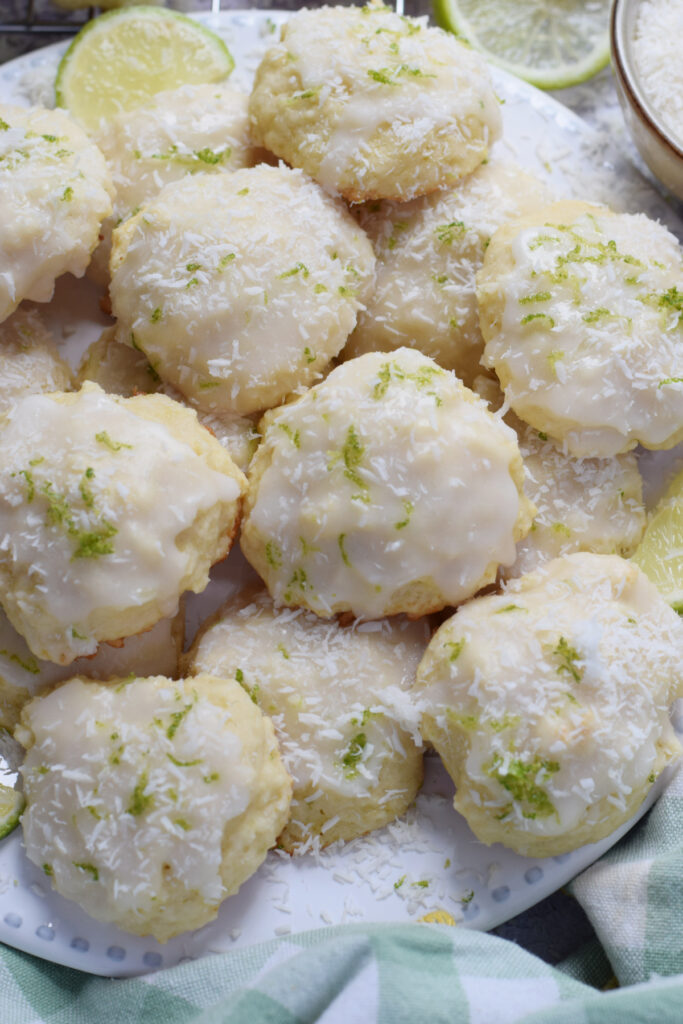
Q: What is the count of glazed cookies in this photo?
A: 15